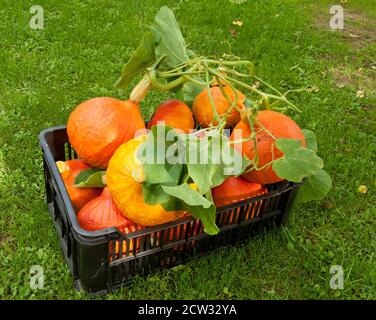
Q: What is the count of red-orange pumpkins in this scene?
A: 7